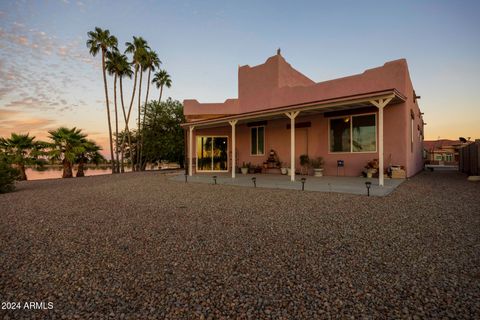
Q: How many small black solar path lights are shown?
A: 5